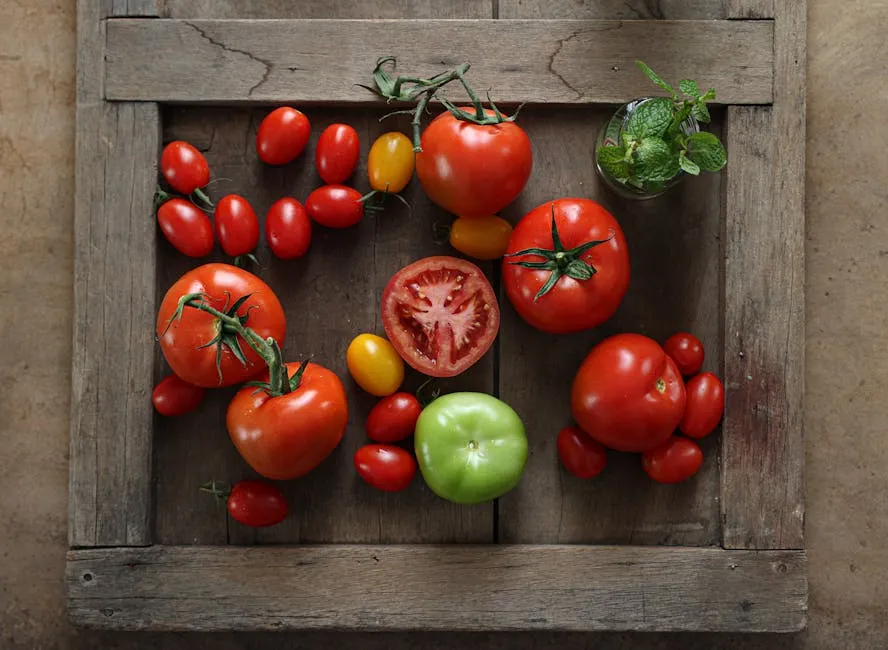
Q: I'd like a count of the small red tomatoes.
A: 15